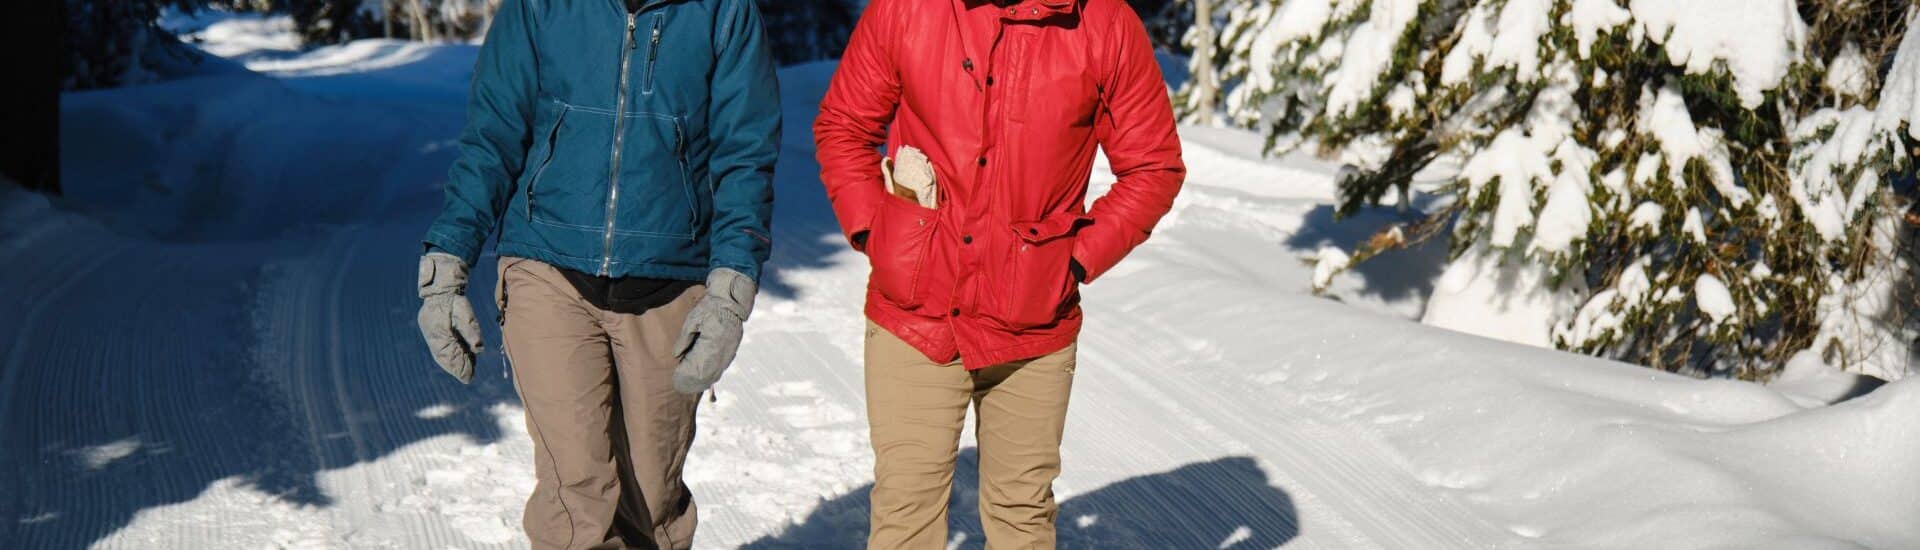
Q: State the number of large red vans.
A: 0